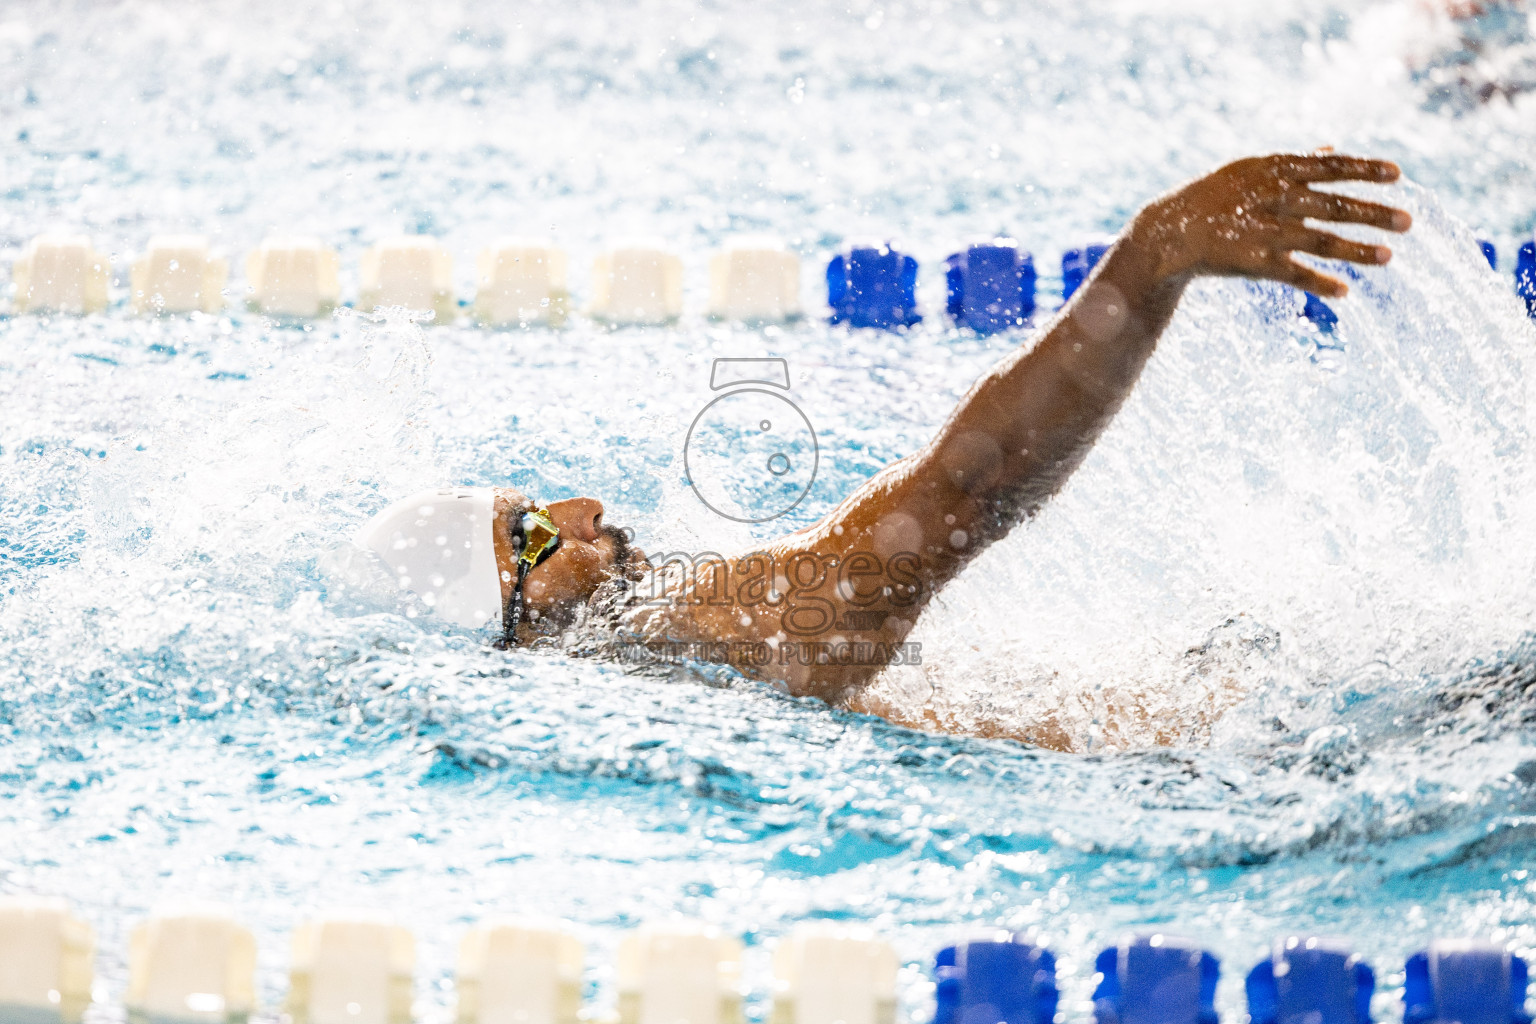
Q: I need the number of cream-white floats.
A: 13